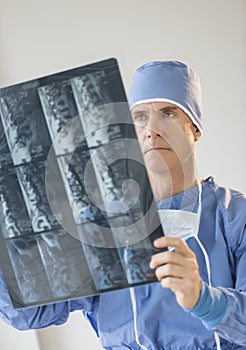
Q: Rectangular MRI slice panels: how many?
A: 12